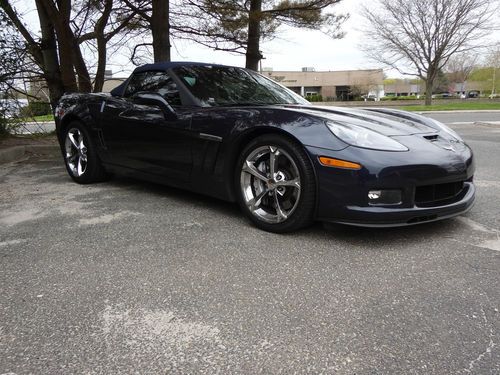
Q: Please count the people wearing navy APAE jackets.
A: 0